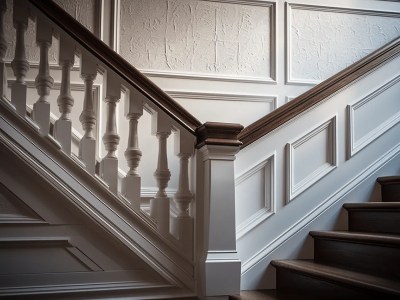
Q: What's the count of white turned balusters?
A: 9